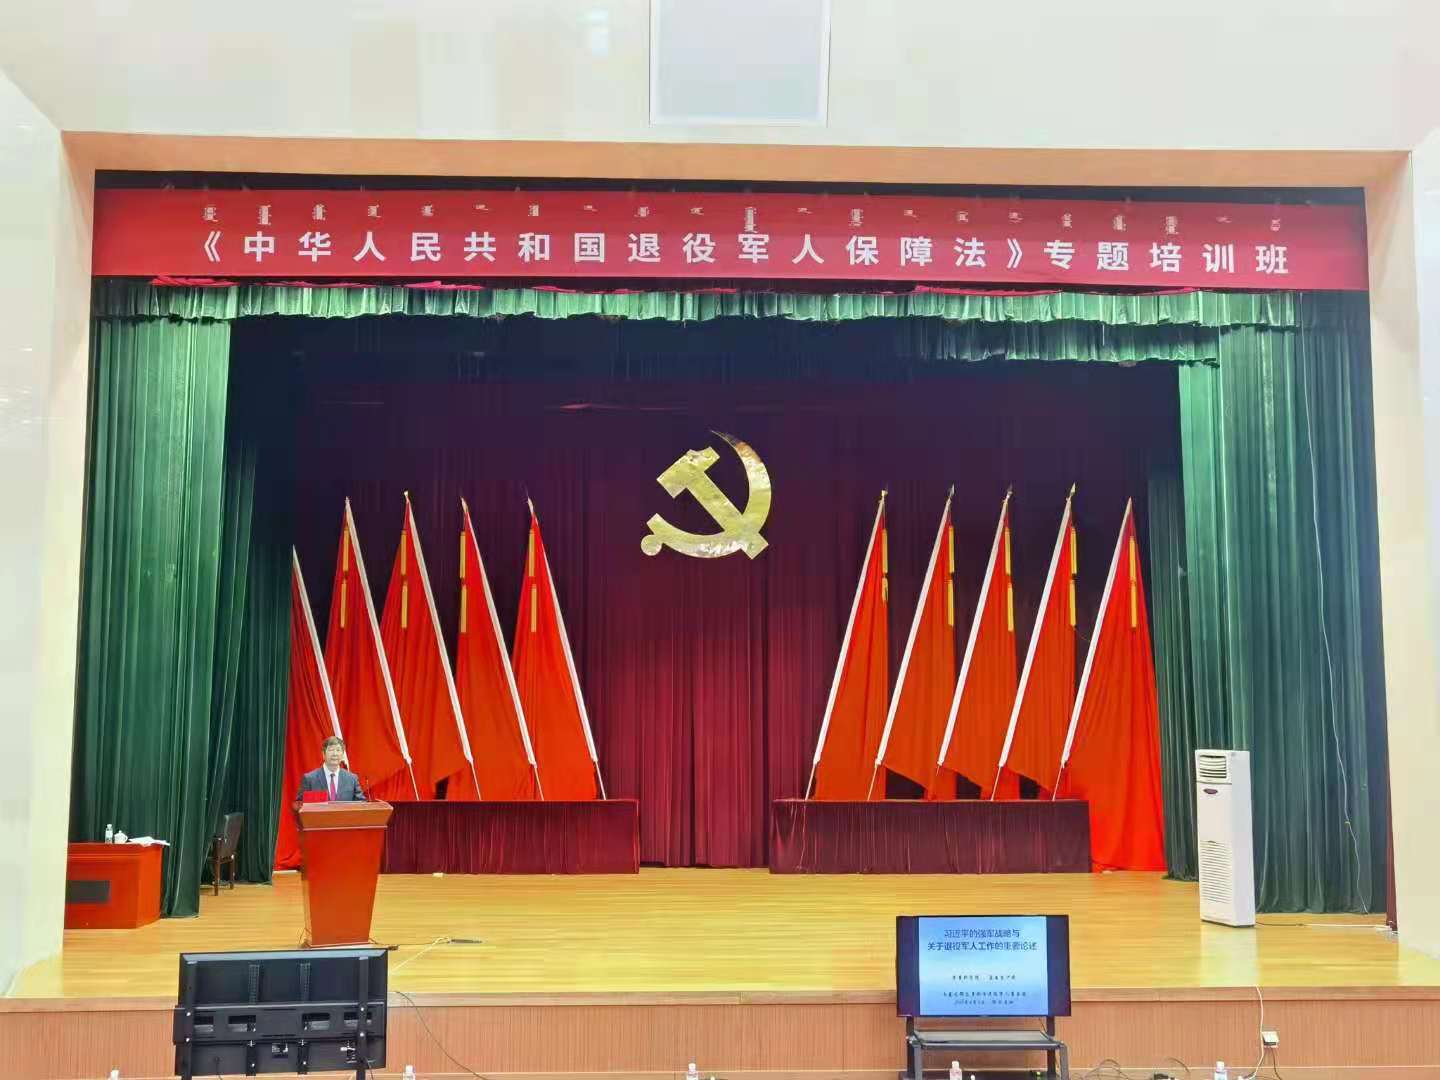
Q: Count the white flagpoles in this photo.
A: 10